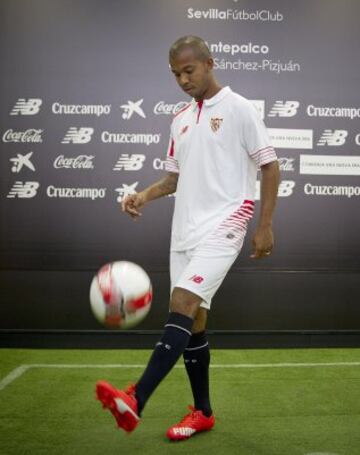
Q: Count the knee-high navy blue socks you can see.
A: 2